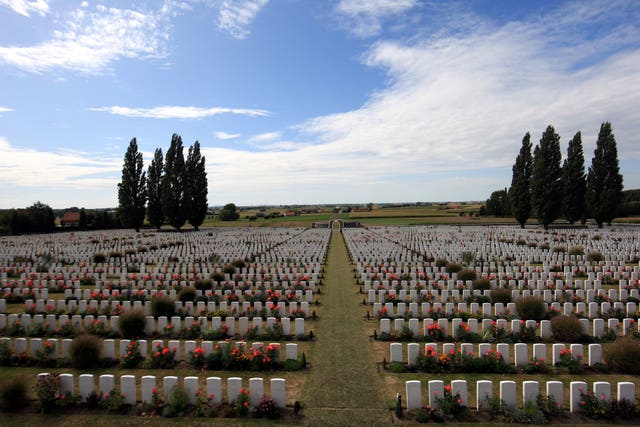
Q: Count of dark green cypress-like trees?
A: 8